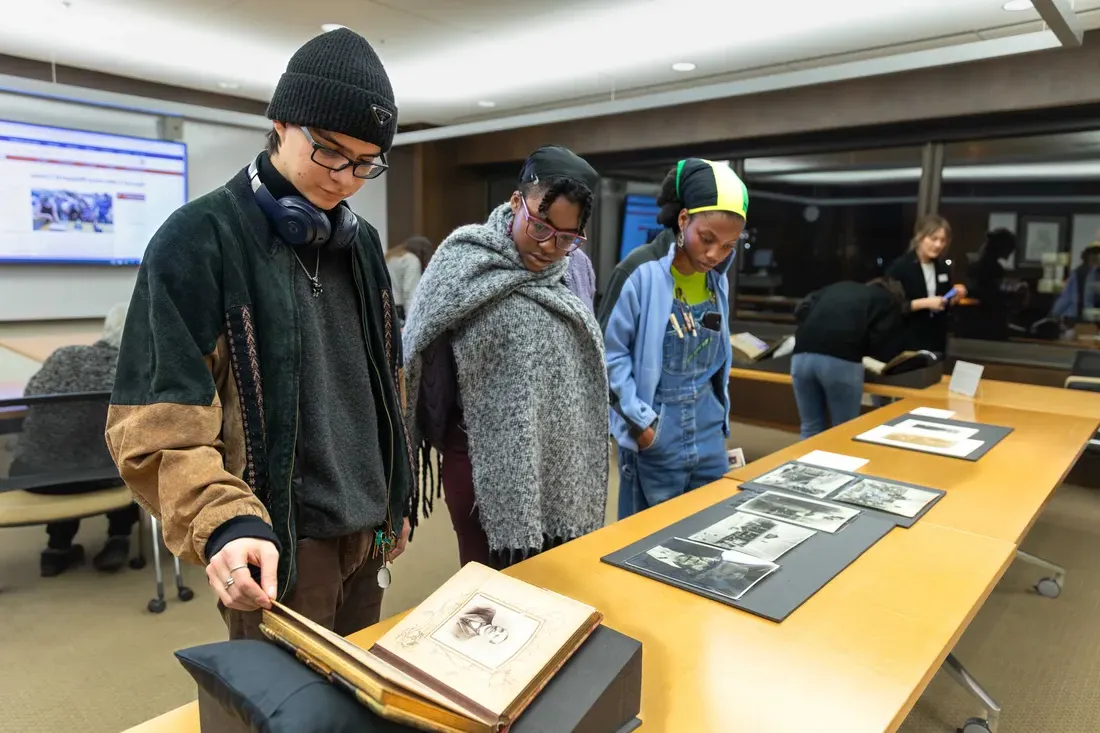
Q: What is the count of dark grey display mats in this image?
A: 3